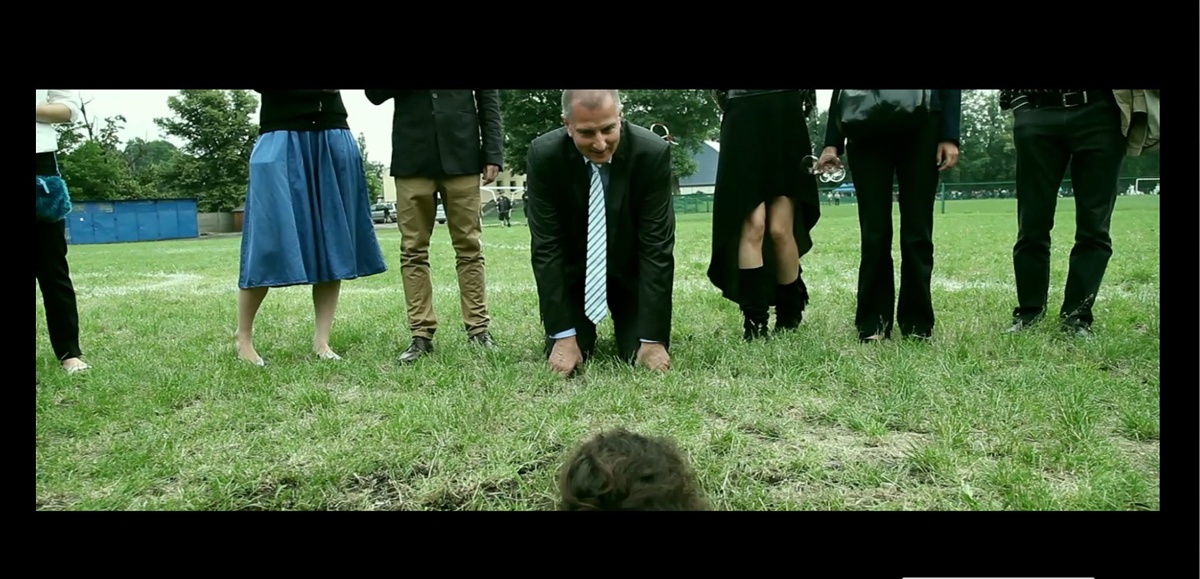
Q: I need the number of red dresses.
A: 0